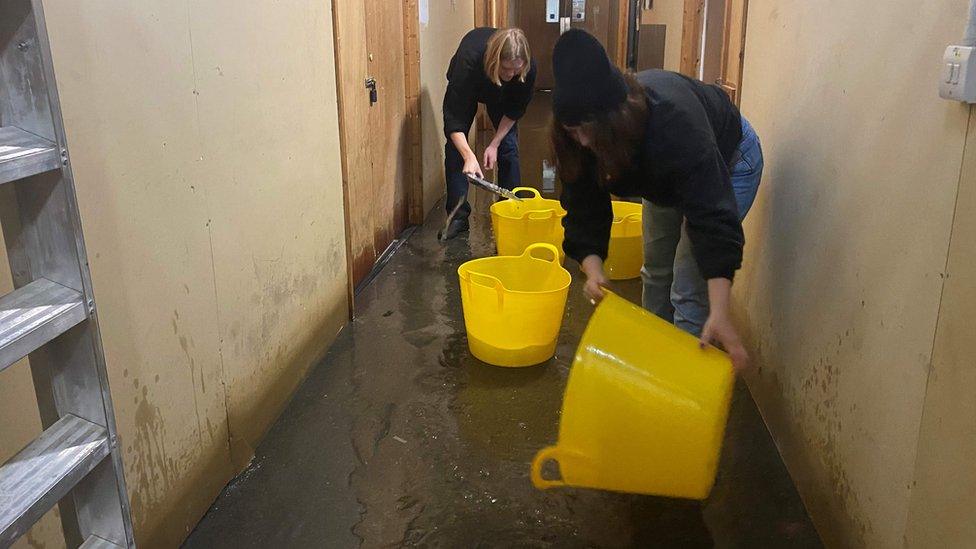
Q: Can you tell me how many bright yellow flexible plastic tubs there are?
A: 4